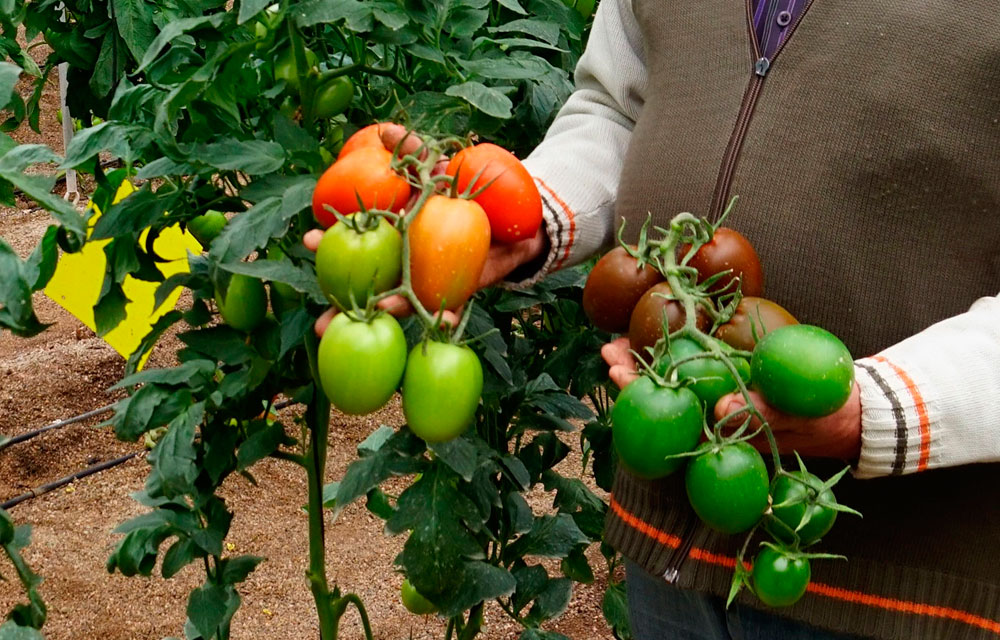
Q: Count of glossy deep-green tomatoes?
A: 6